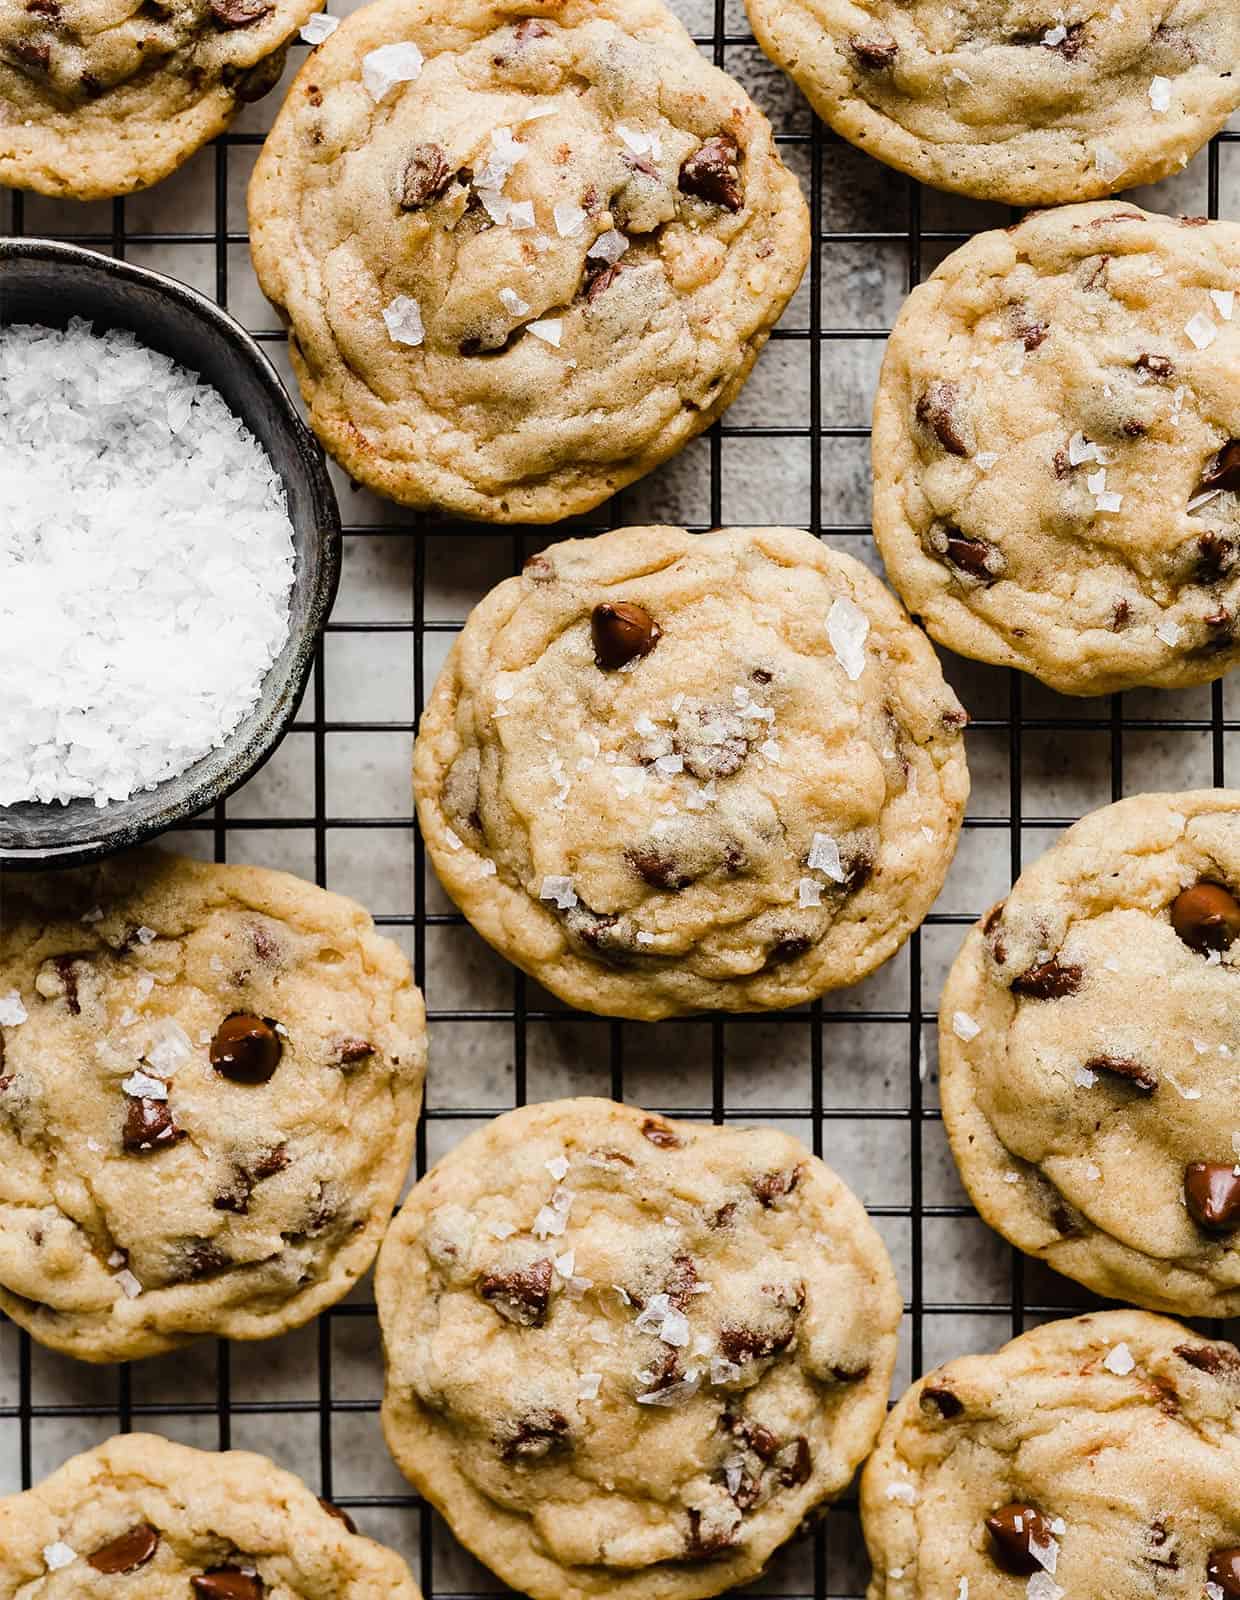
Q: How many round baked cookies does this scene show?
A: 10